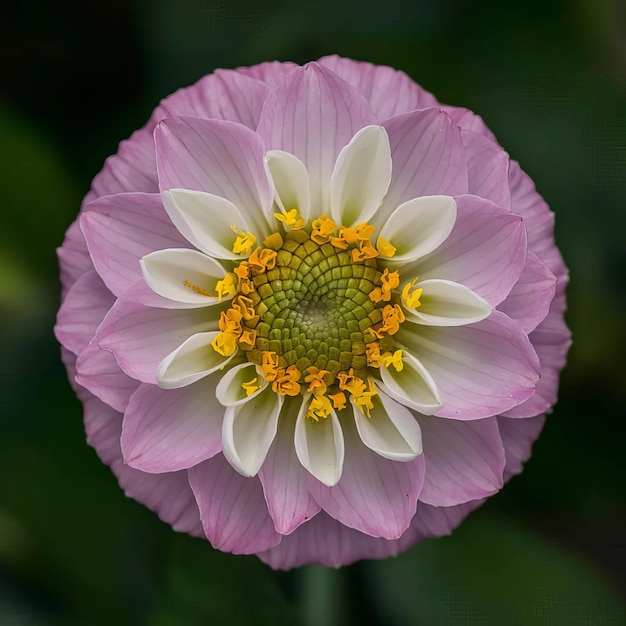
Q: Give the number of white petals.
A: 12